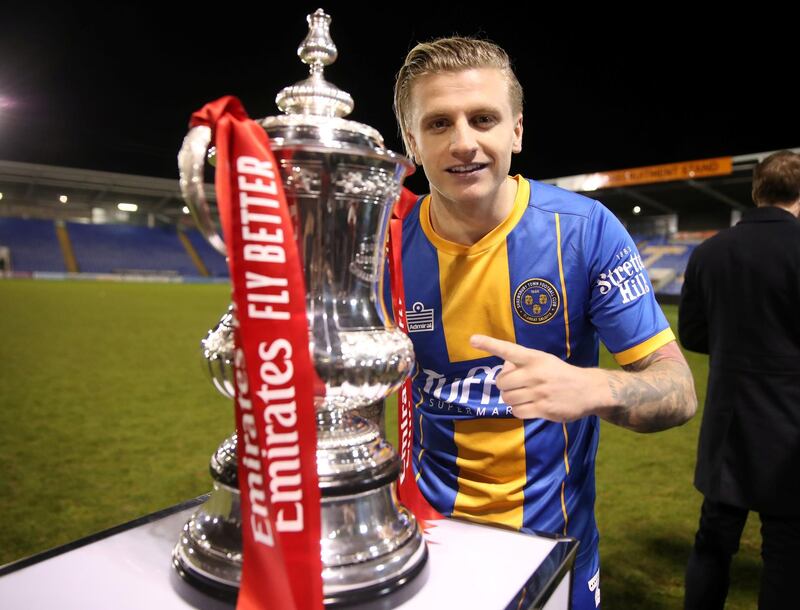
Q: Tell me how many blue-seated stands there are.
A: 2